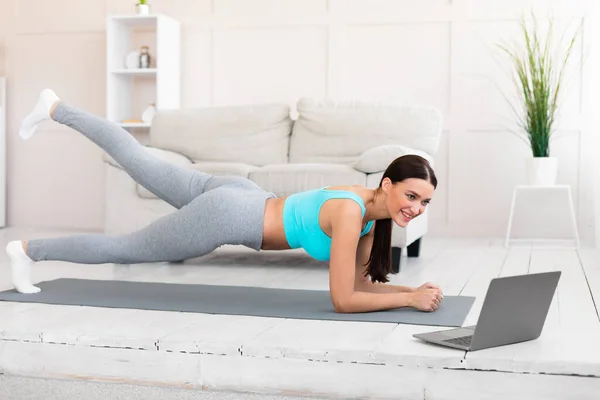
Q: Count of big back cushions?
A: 2